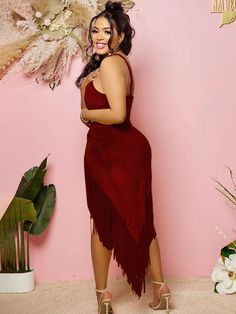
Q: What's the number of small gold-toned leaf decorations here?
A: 1